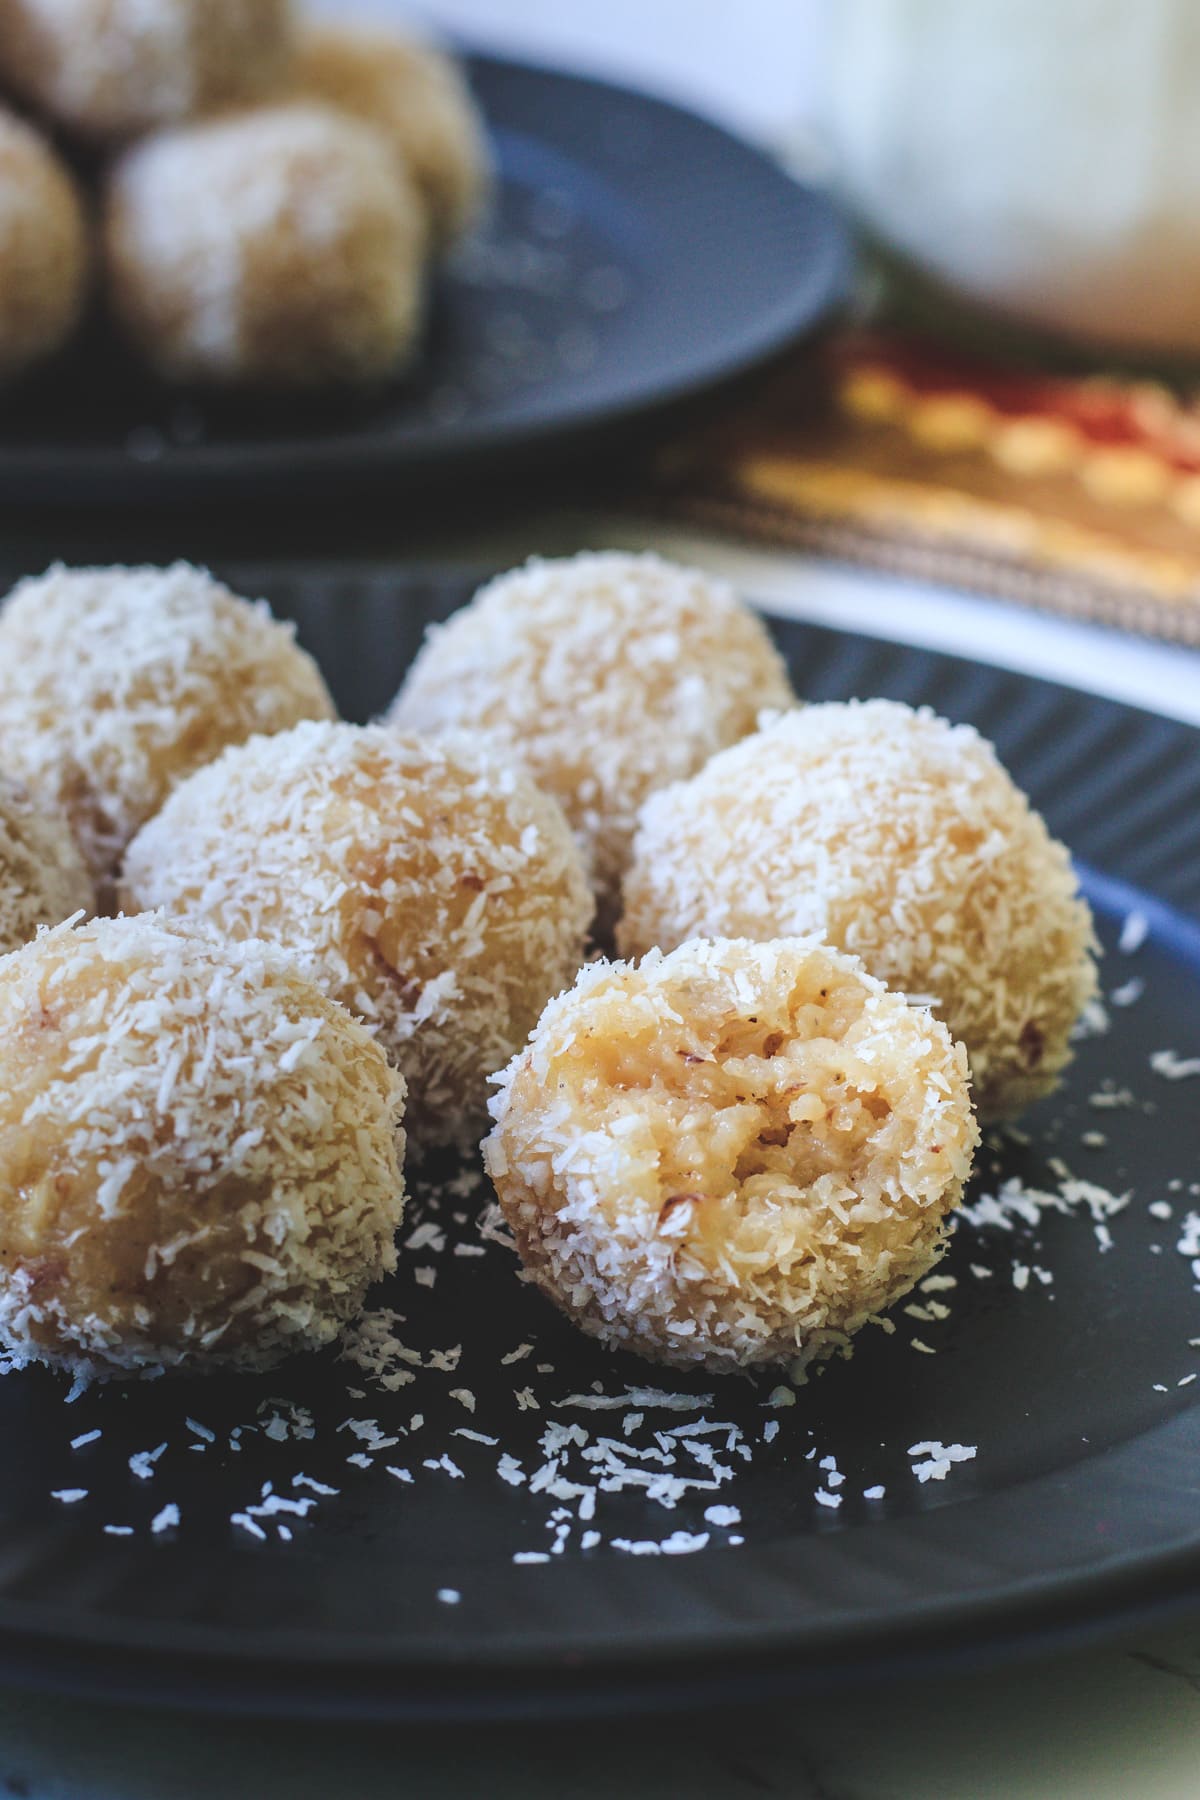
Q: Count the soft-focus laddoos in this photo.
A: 4